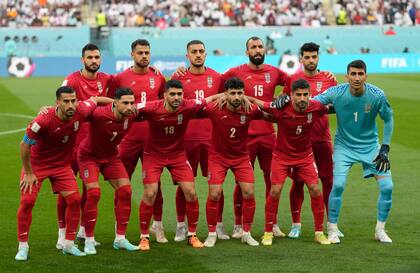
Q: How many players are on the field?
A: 11